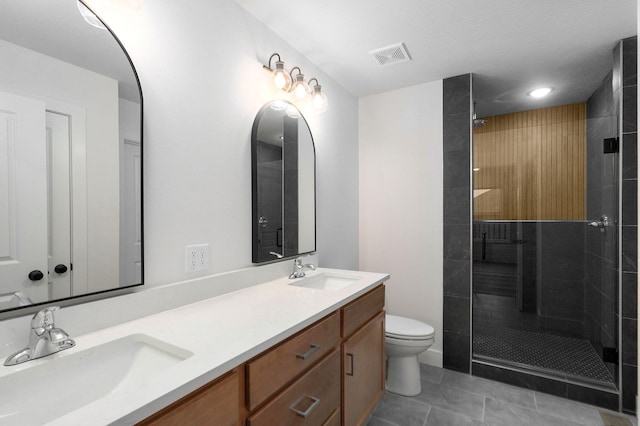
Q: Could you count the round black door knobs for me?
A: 2